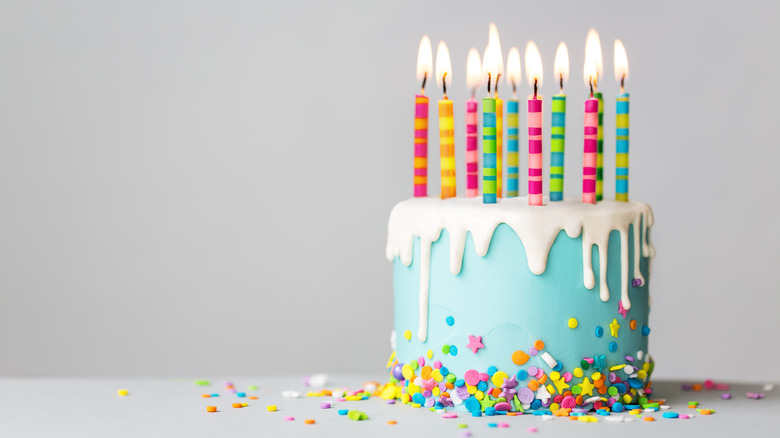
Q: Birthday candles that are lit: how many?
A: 11